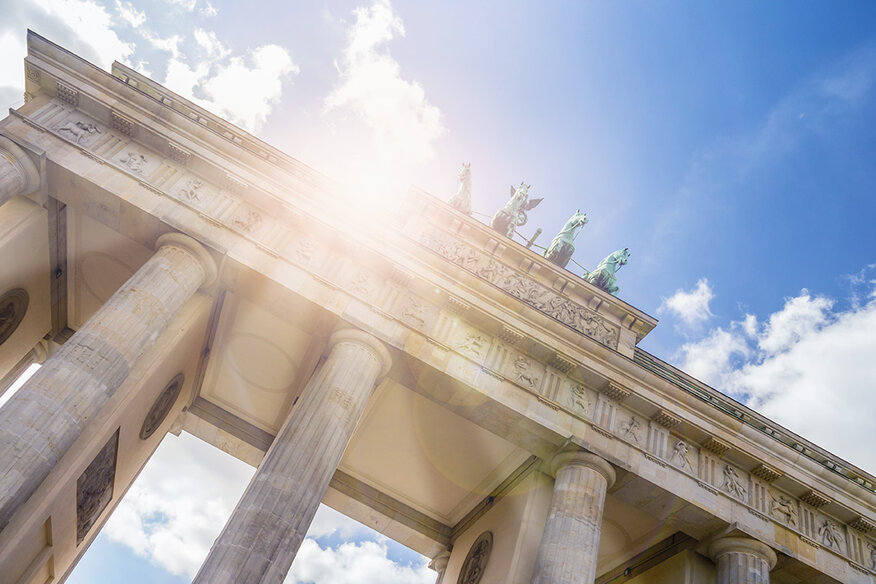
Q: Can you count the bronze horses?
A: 4